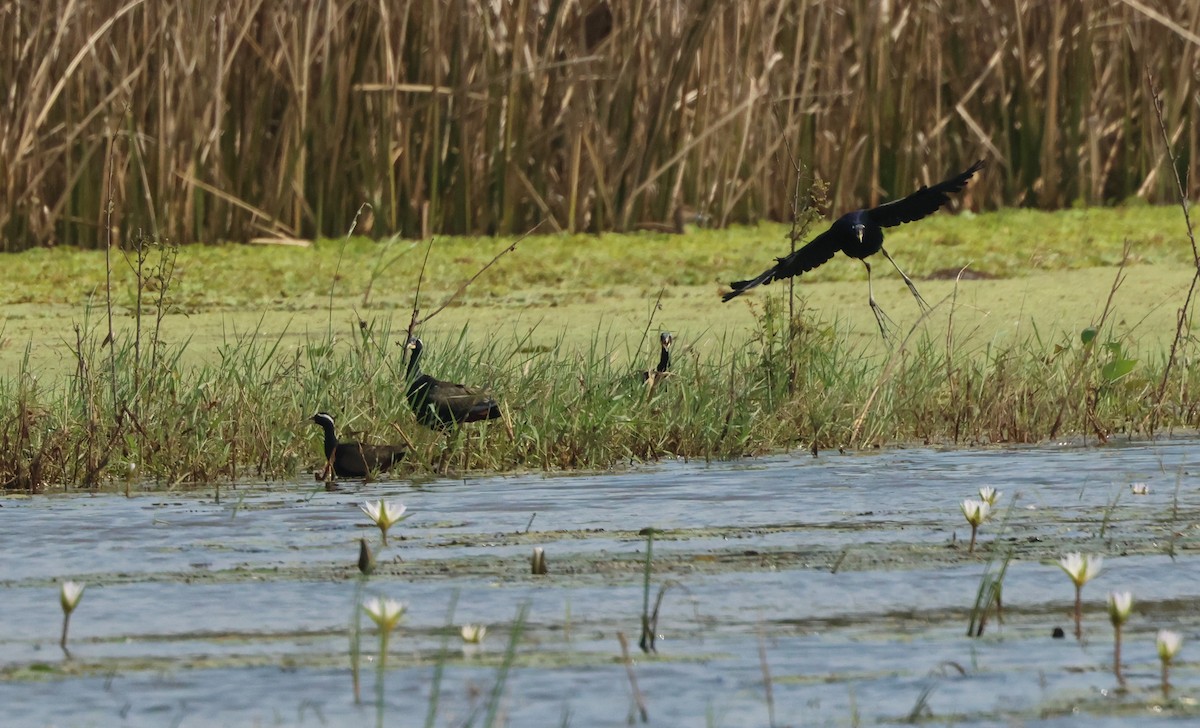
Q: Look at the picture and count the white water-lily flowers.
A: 10